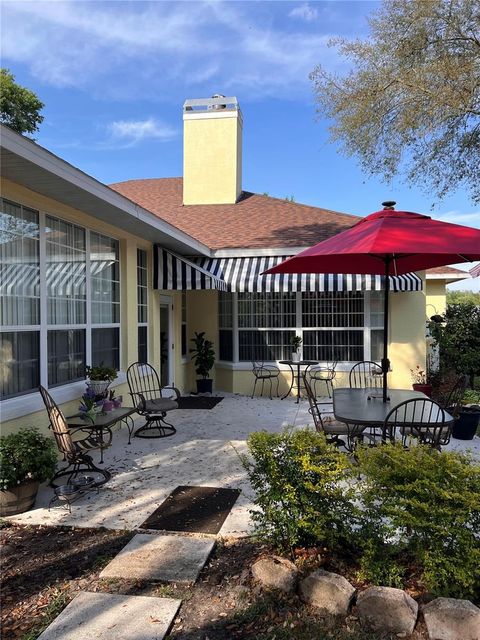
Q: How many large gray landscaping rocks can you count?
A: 4